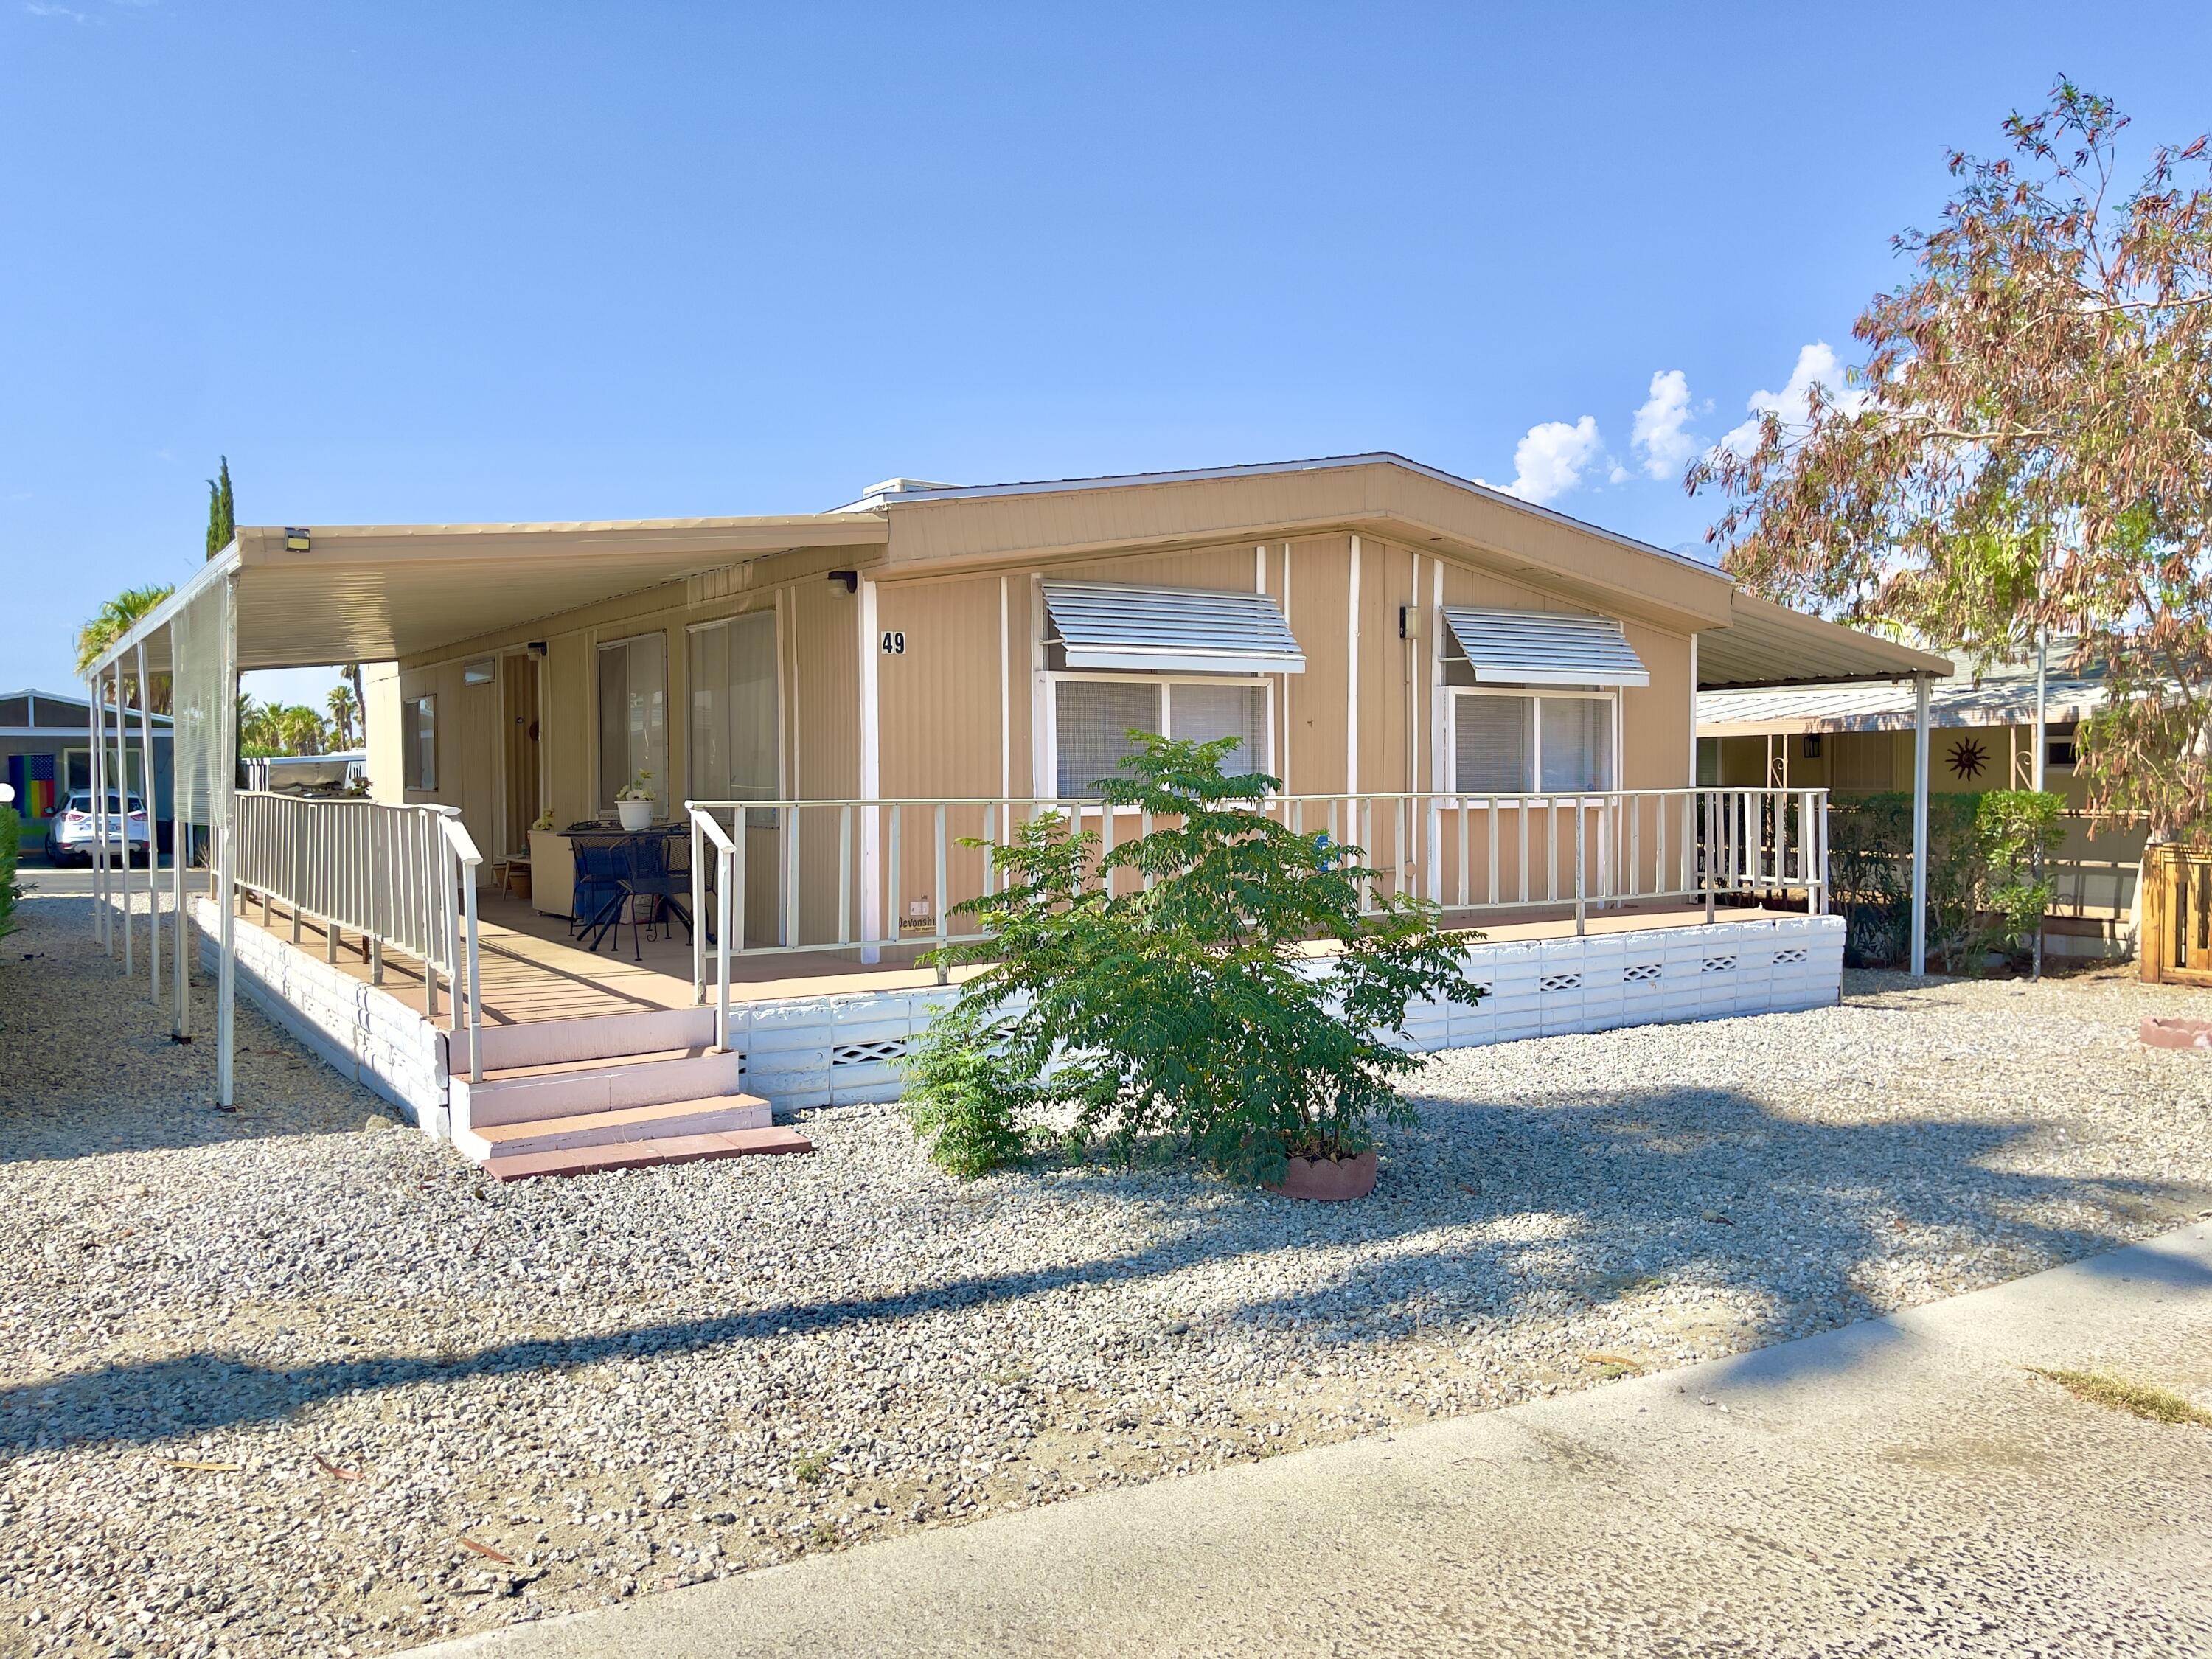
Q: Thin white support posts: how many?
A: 7